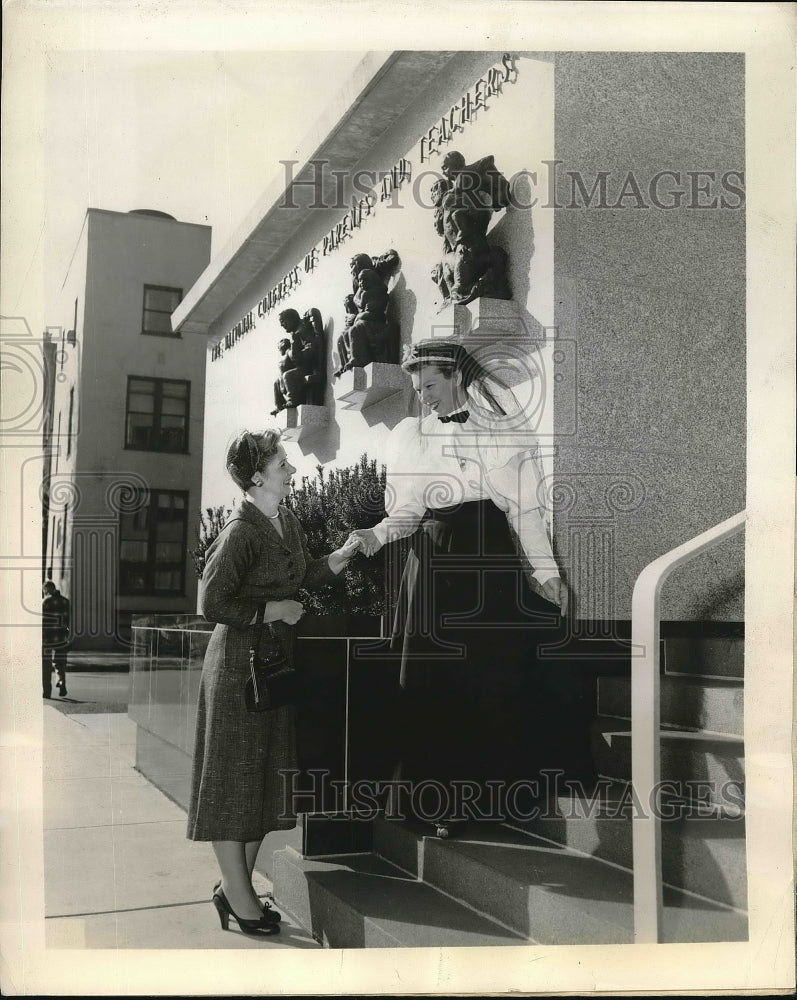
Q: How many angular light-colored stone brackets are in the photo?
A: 3